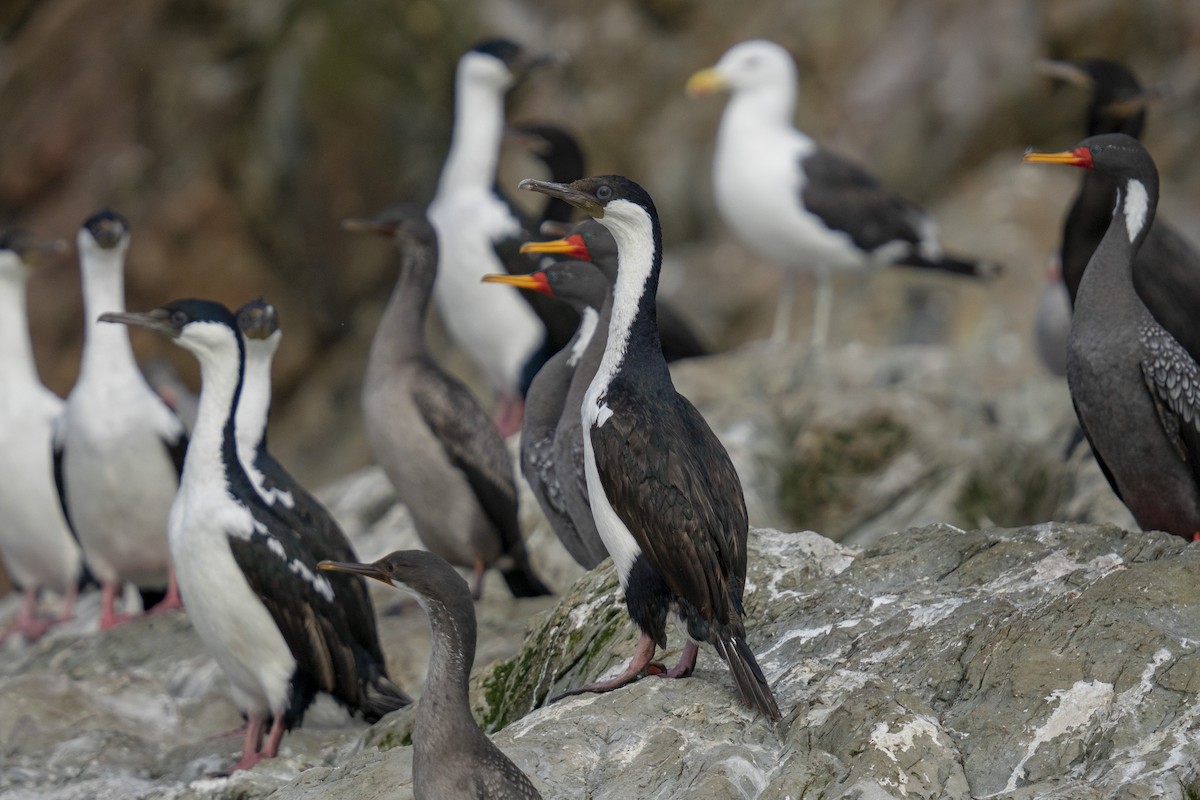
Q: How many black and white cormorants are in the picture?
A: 6